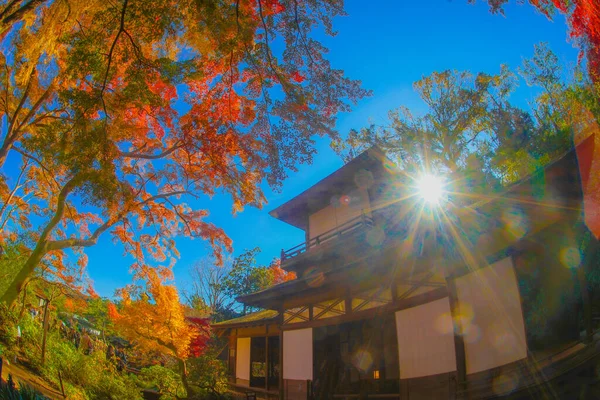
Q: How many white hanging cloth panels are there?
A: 4